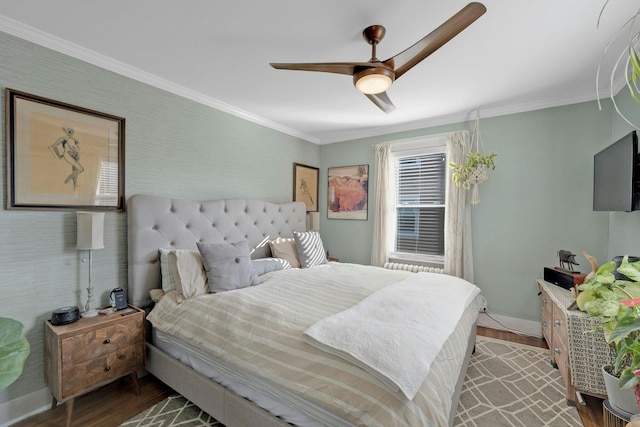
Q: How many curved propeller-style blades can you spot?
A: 3